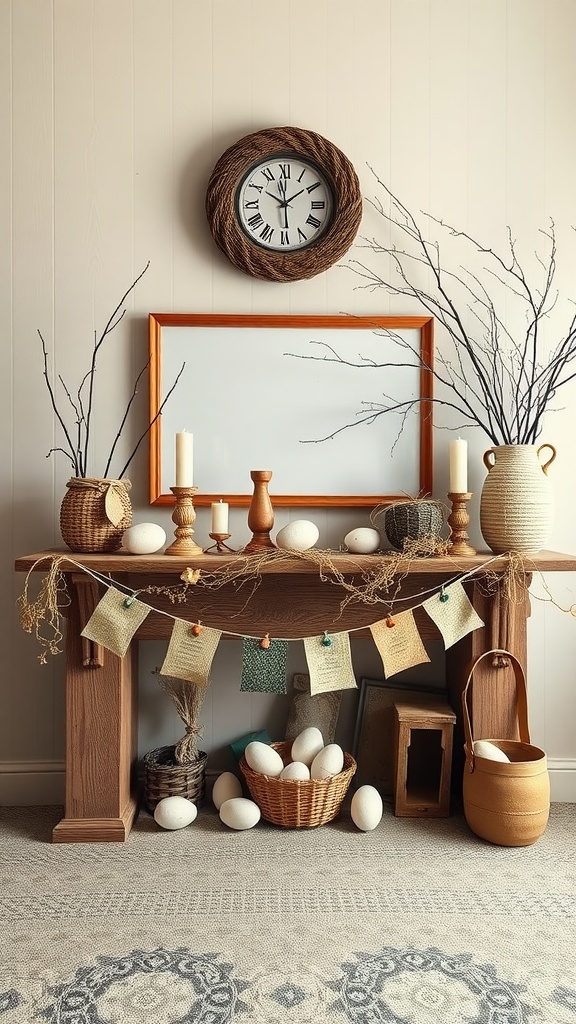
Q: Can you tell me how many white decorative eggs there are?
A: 12